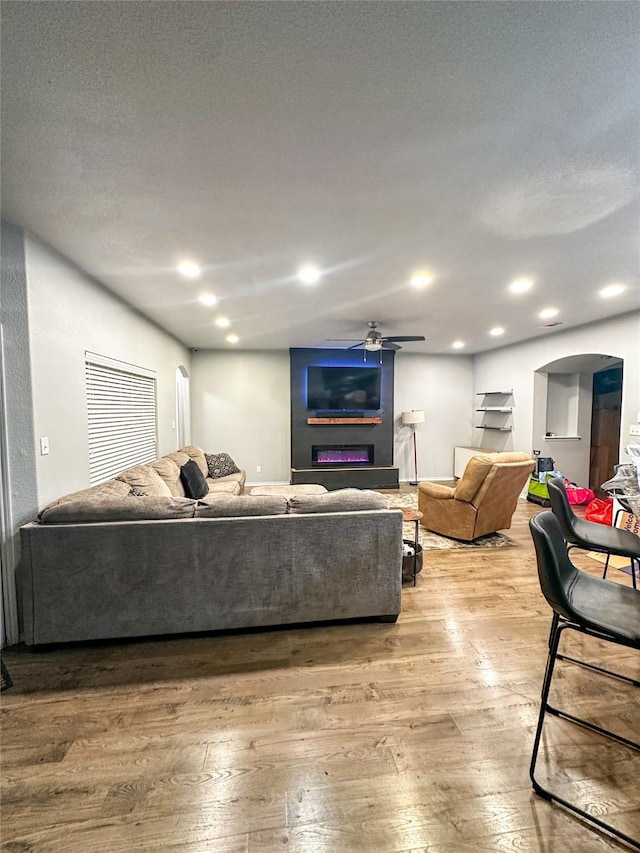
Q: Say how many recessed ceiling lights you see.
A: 11